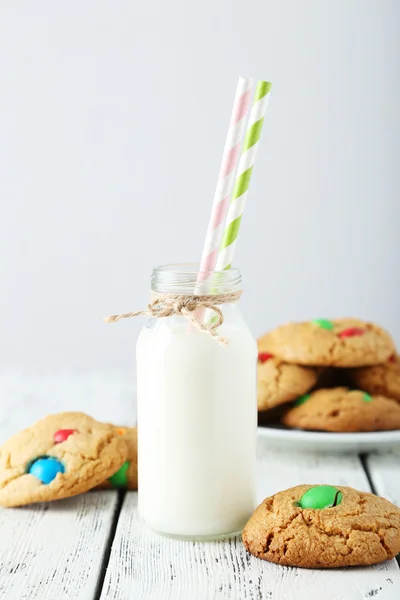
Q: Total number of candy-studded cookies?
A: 7